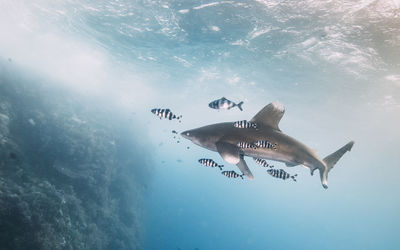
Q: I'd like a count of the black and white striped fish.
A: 9